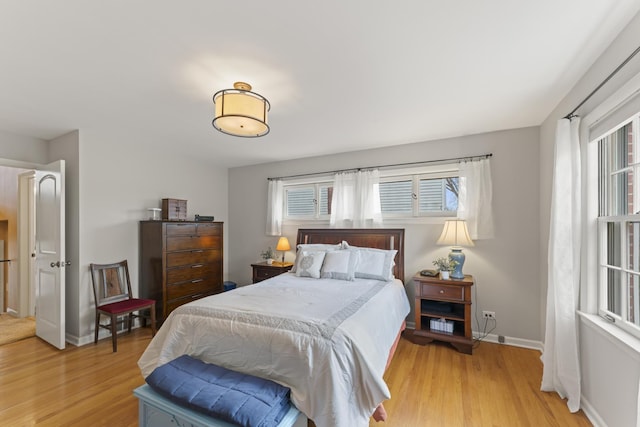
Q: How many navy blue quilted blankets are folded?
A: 1